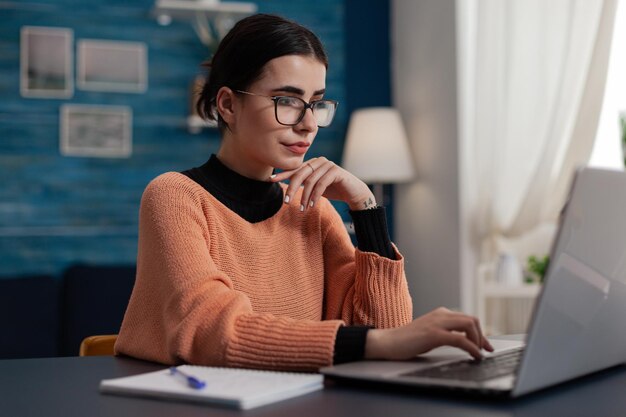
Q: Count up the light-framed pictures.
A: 3